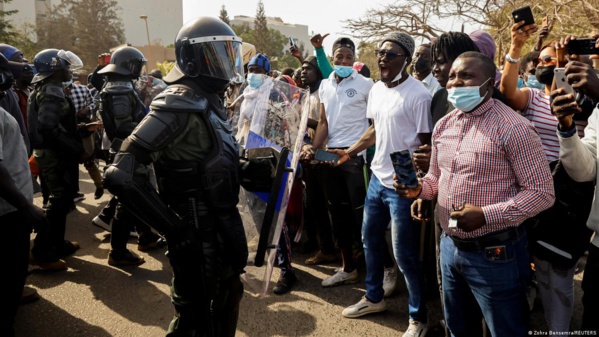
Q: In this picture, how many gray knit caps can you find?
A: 1